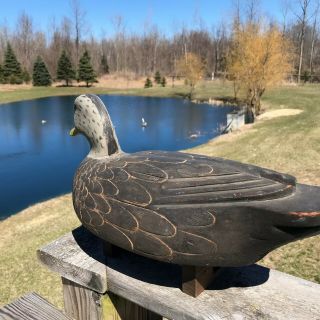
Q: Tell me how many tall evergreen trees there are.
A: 4